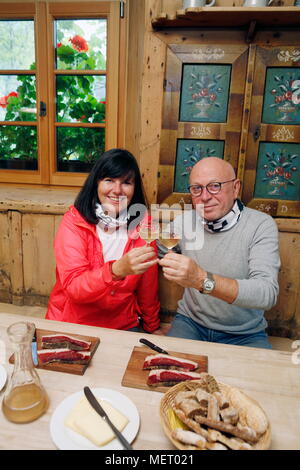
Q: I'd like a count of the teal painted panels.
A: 4